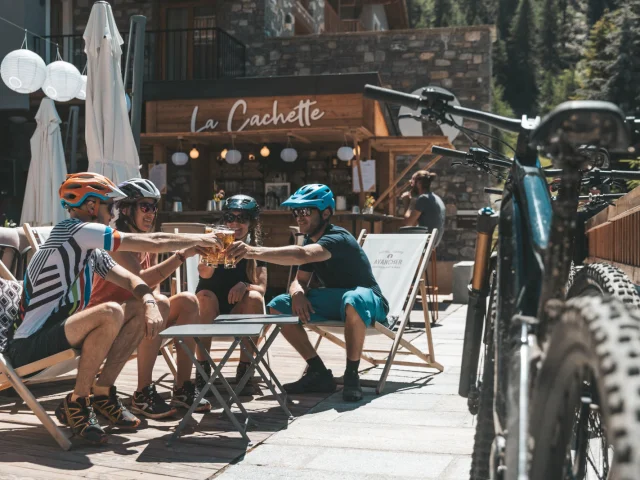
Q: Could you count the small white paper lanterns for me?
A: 4